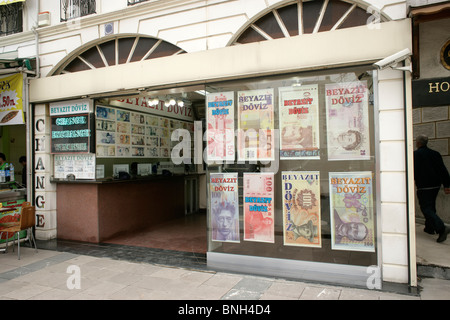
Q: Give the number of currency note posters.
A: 8